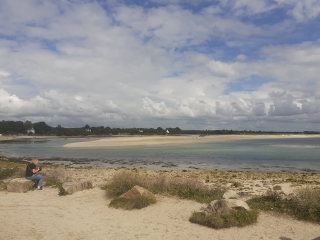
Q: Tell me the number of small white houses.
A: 4